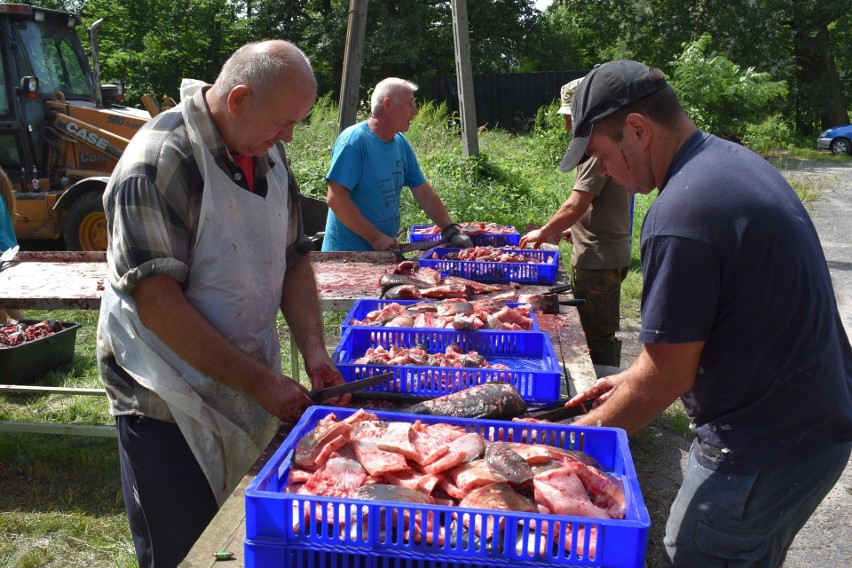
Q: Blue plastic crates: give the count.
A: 6